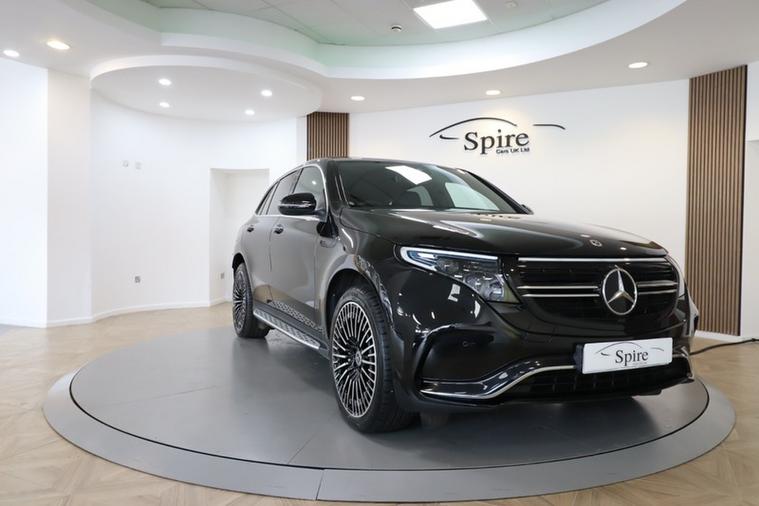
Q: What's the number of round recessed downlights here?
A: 9